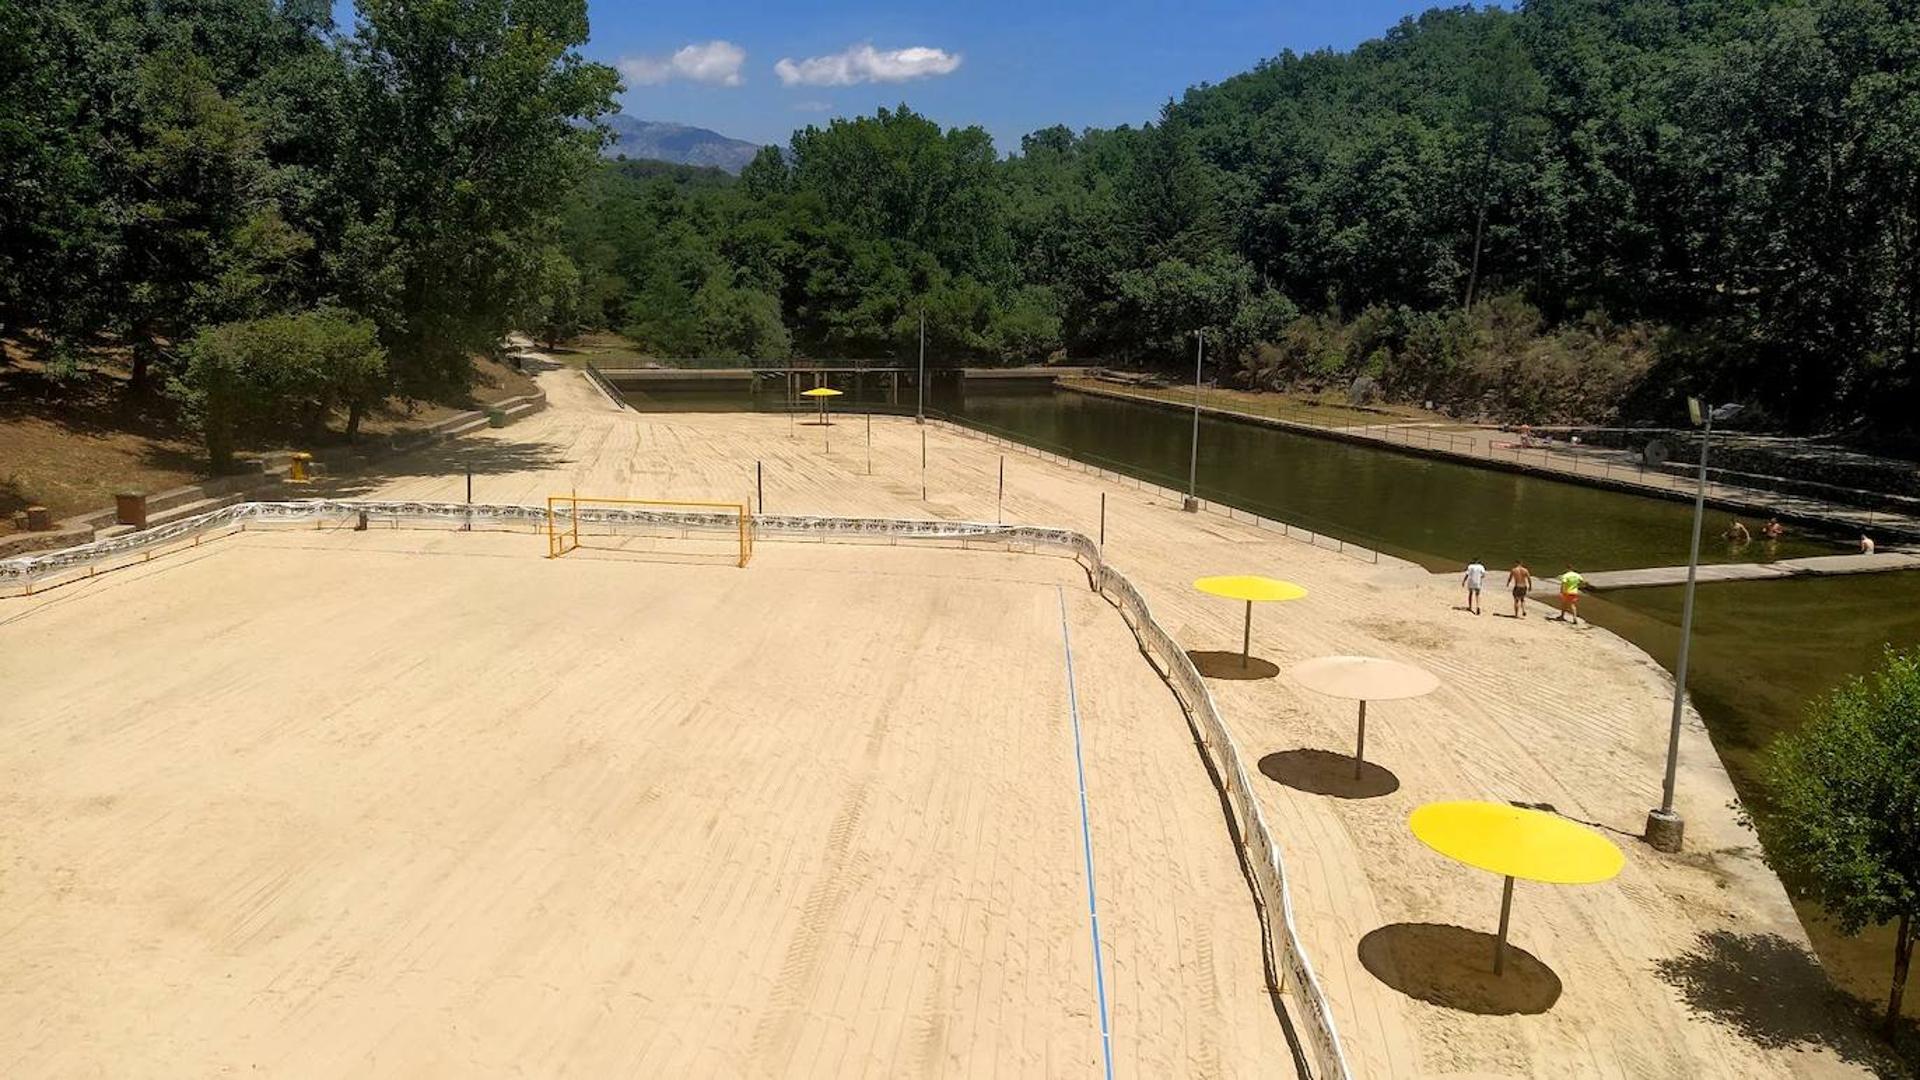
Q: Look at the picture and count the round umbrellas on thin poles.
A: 4